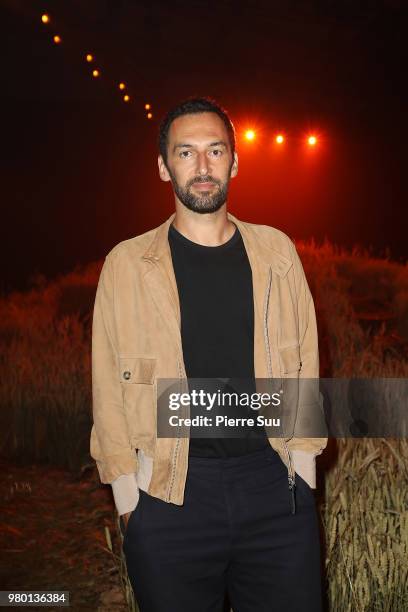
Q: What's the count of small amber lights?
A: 8